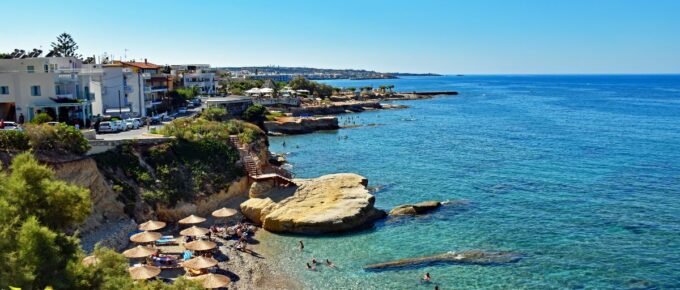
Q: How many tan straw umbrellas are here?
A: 11